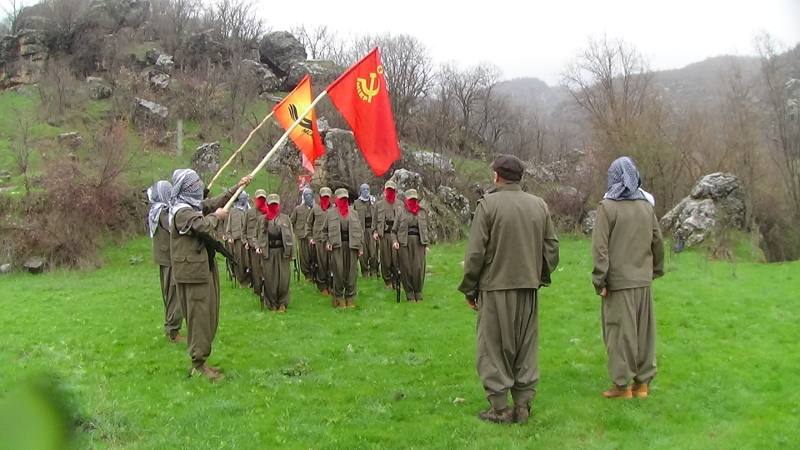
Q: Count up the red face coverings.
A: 6